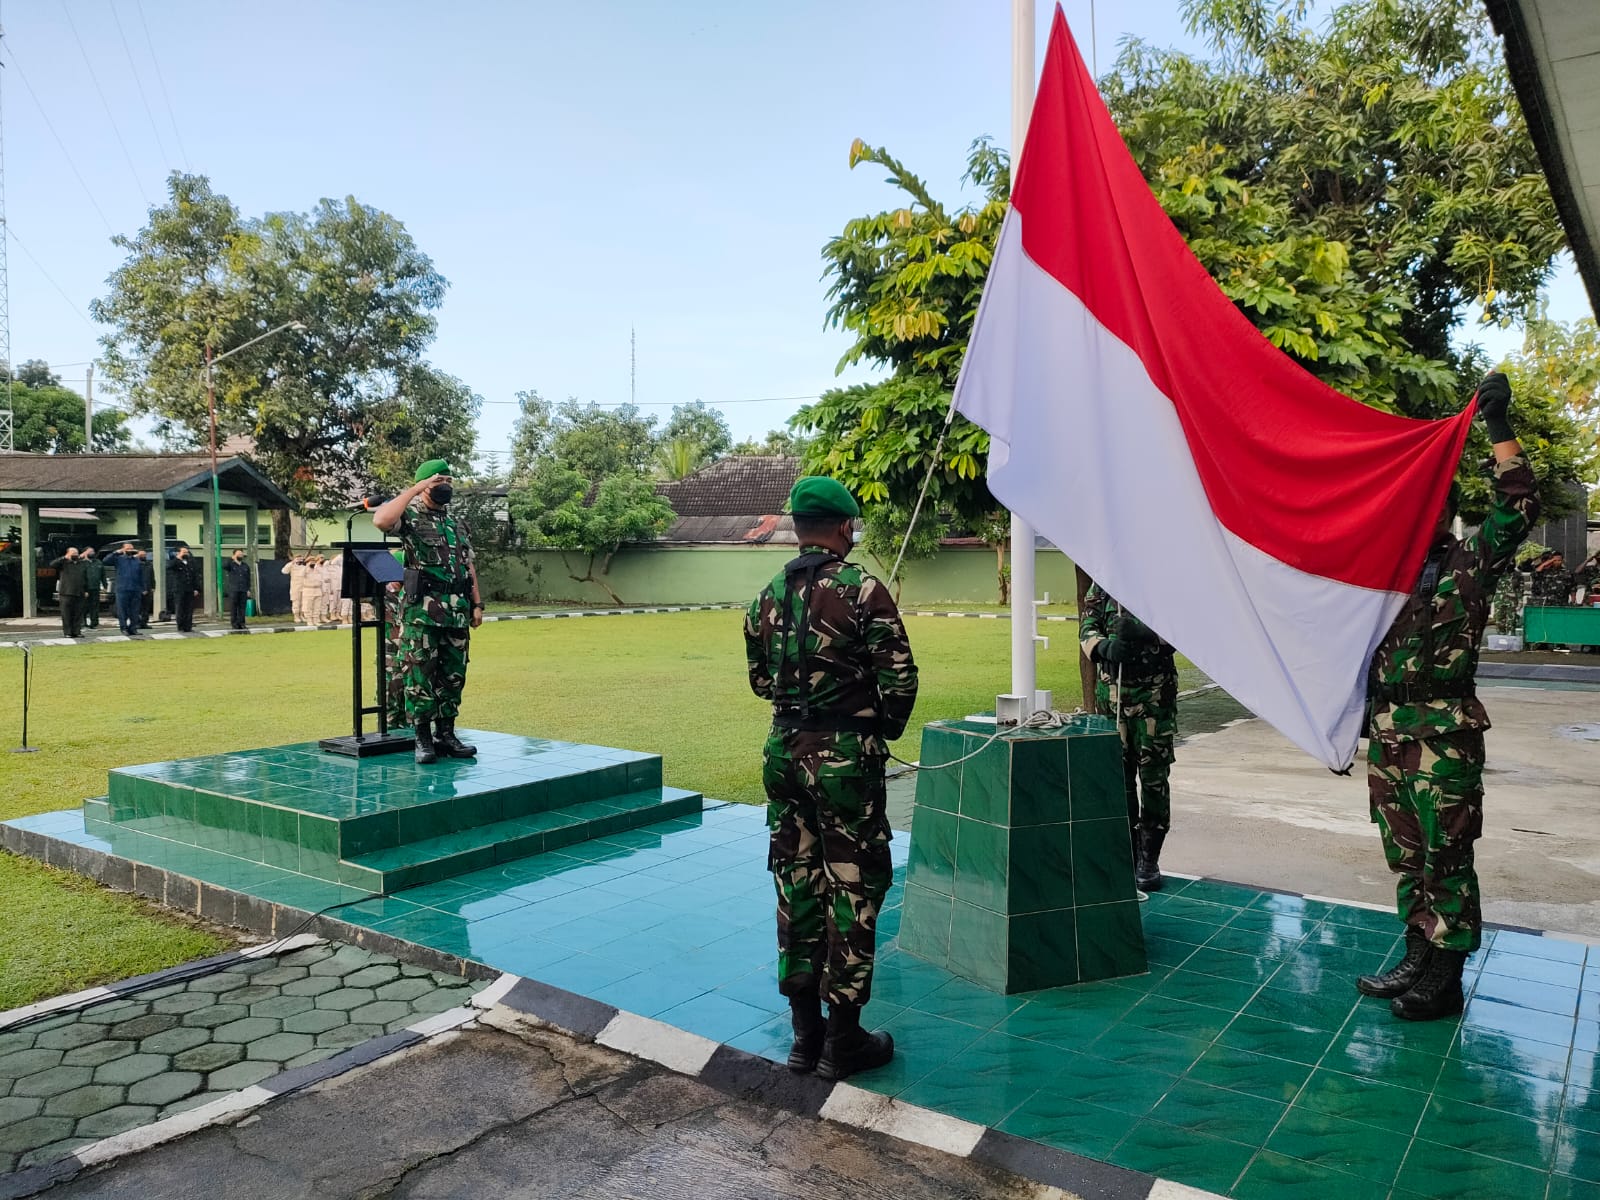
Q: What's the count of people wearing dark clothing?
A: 6